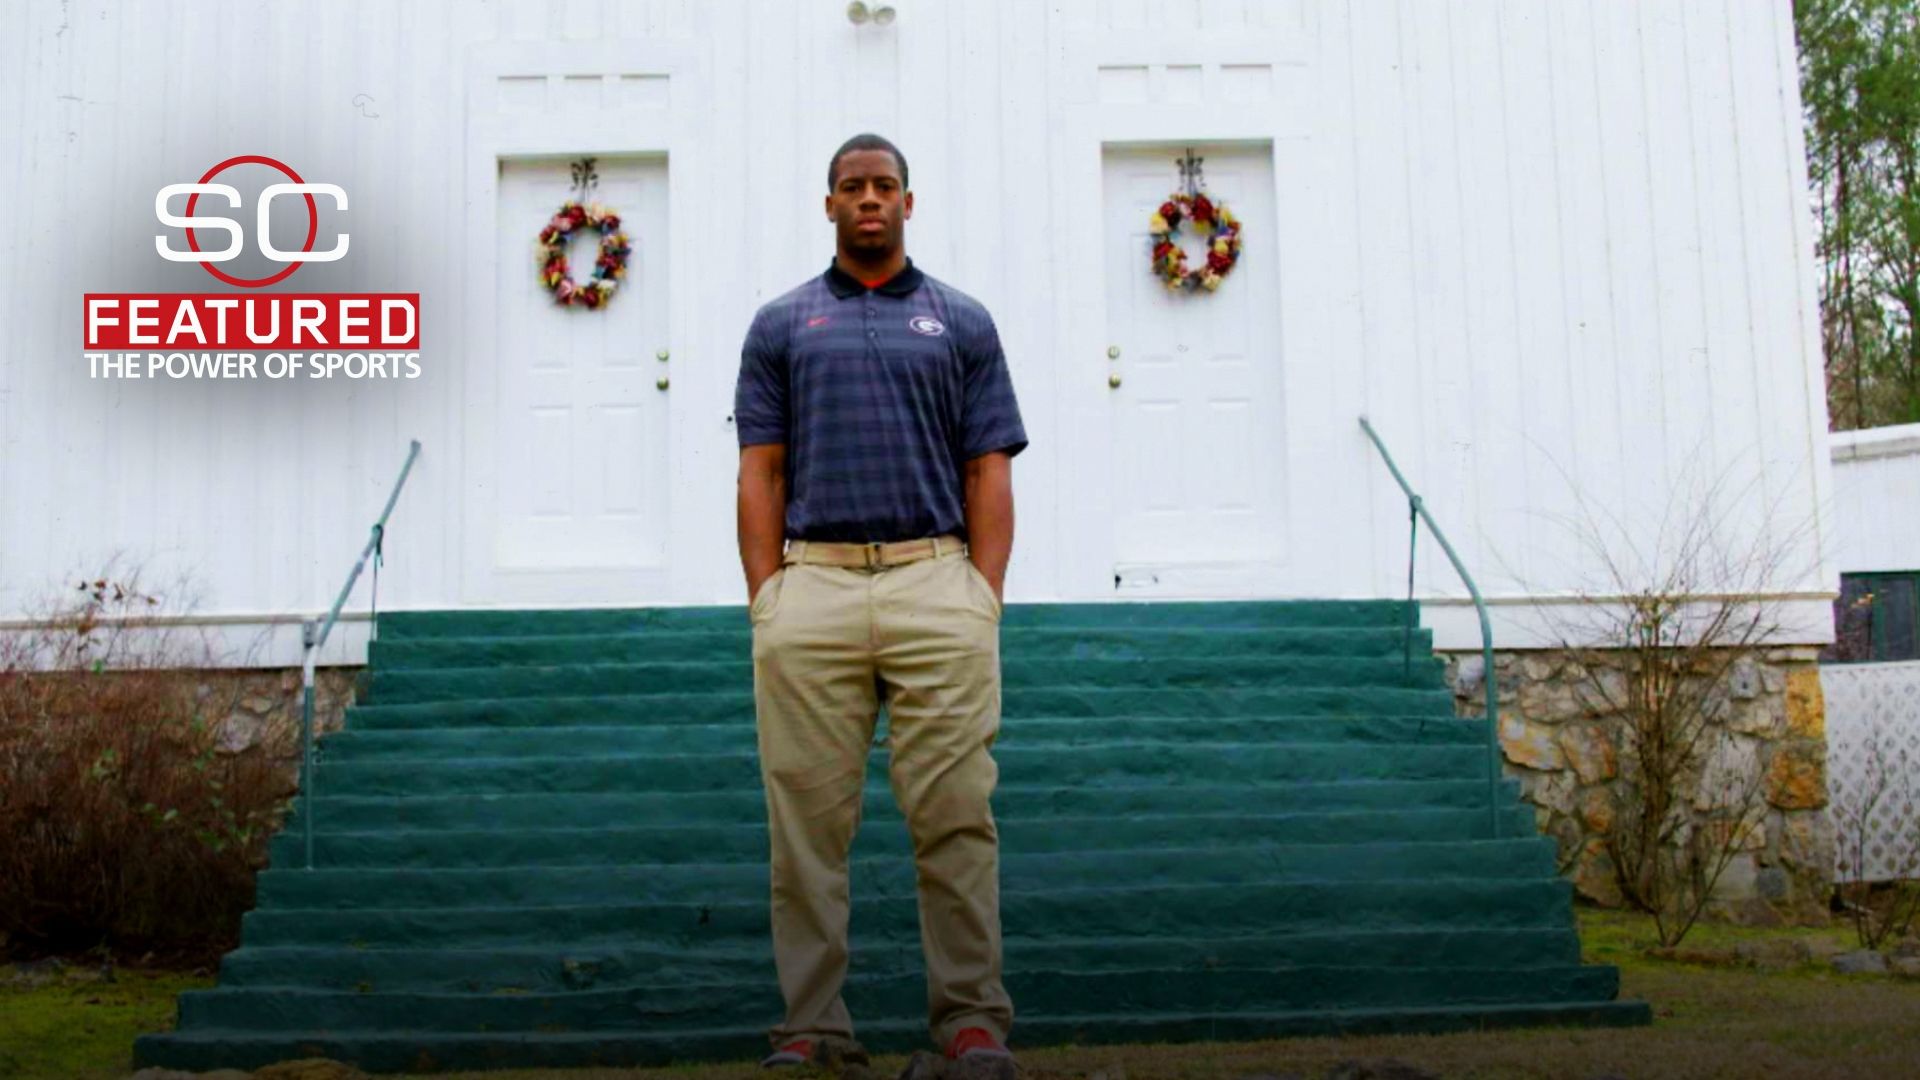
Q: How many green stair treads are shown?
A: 13